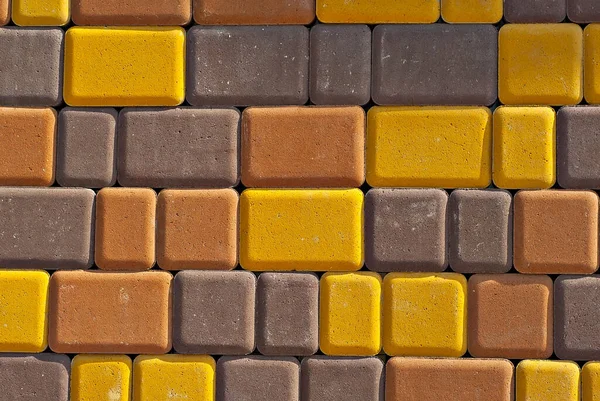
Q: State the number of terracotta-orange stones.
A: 11